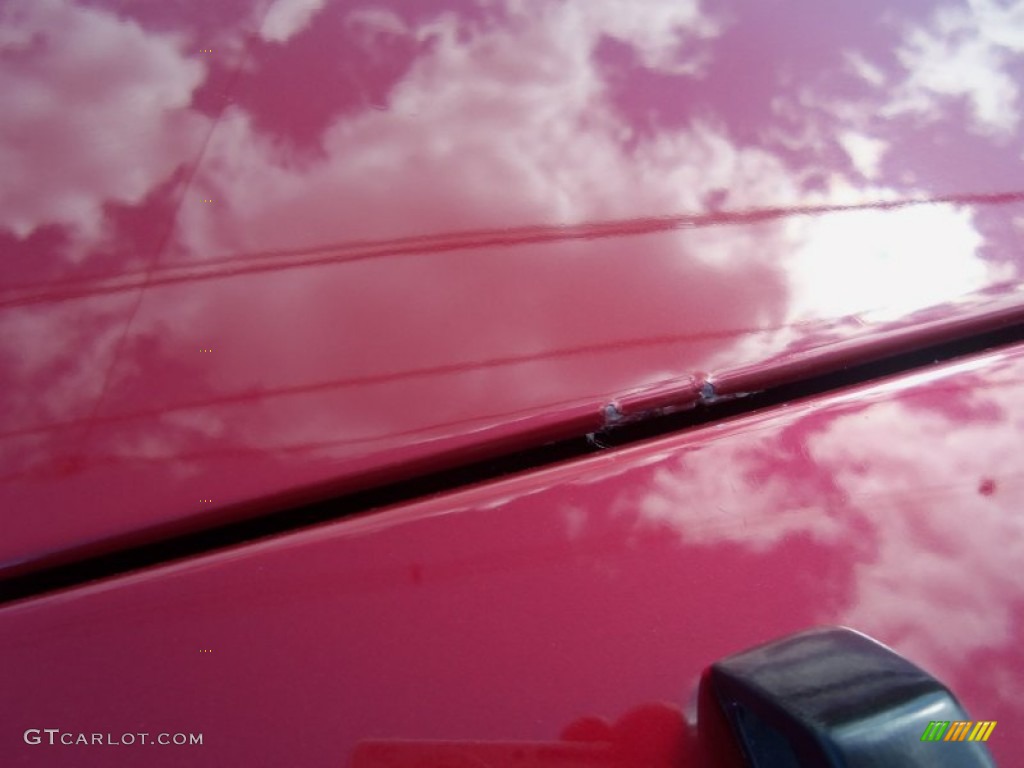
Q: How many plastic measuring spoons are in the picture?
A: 0